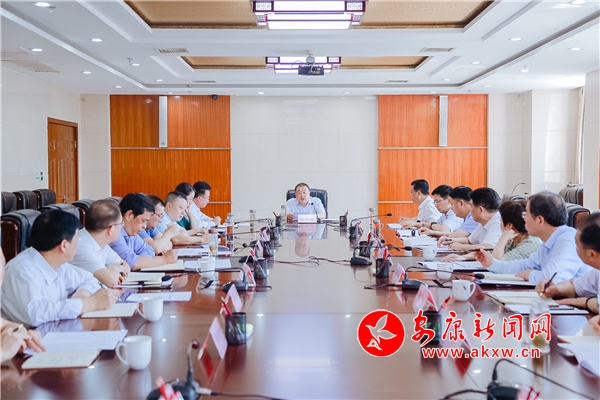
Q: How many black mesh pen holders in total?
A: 10